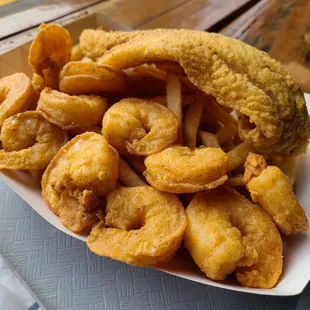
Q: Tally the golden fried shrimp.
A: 11